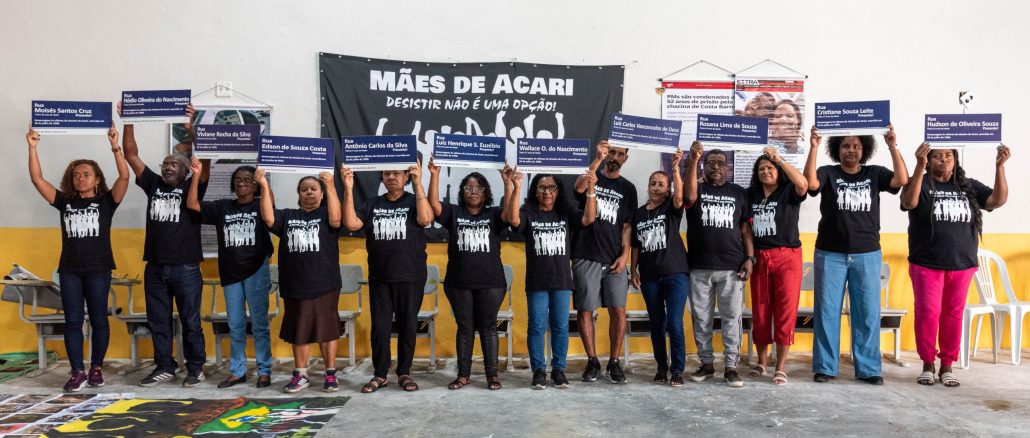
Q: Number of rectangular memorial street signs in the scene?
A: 11